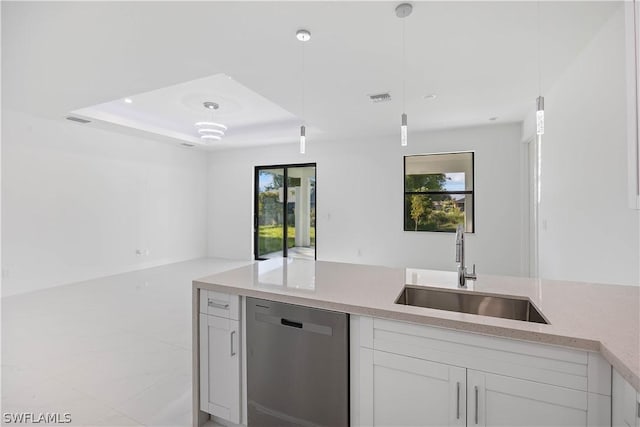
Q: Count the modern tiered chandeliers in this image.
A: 1